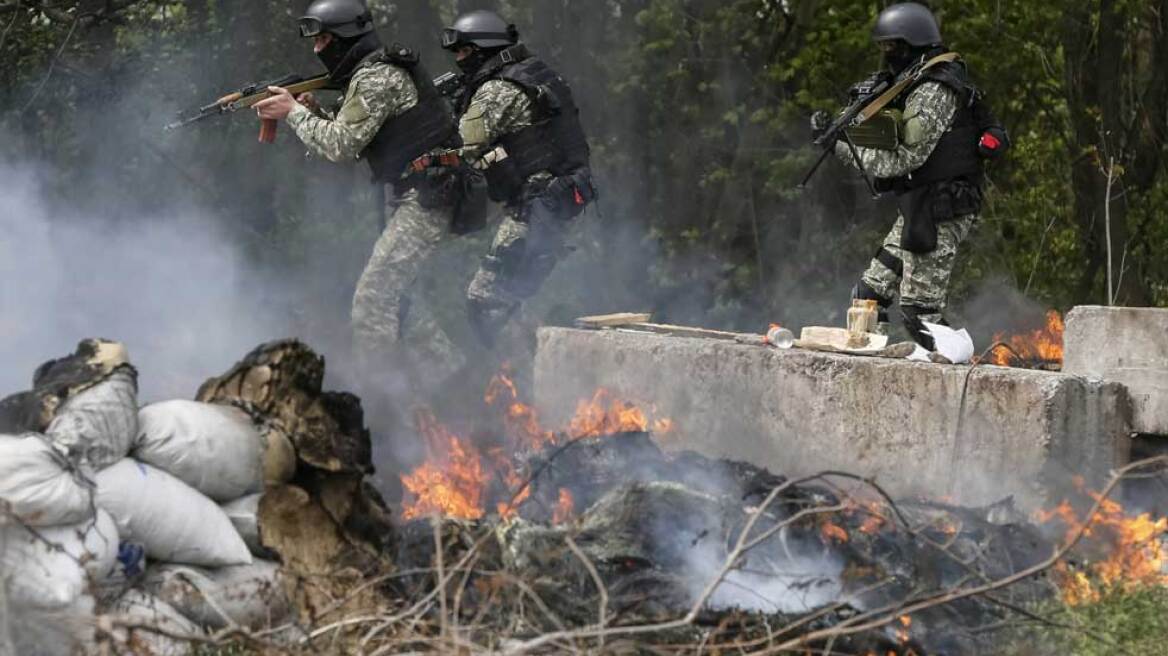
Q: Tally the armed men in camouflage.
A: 3